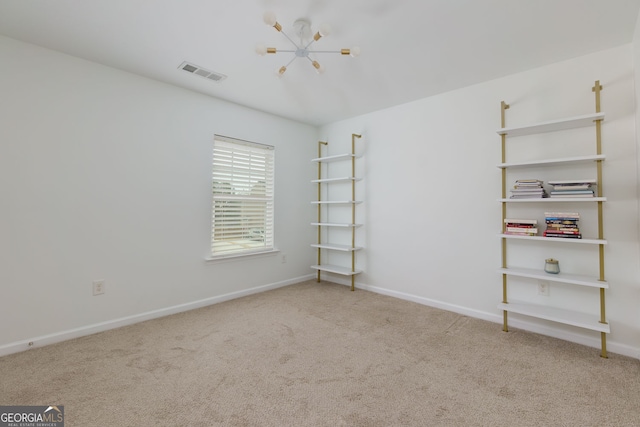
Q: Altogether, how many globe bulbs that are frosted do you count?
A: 6